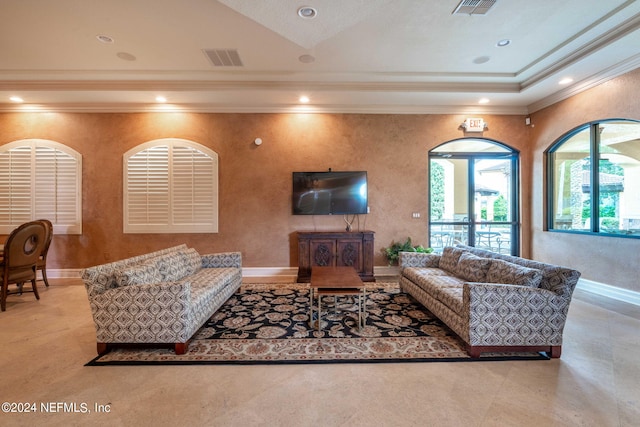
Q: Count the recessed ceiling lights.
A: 8